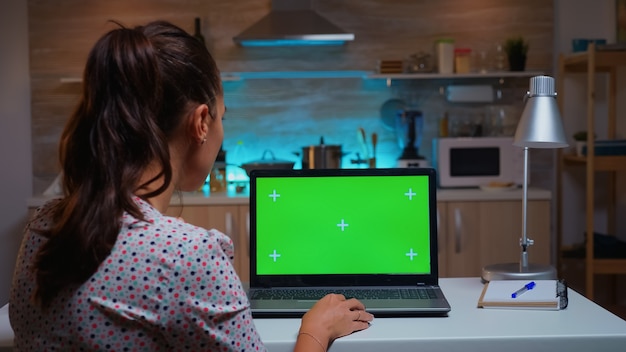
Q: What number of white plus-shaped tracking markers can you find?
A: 5